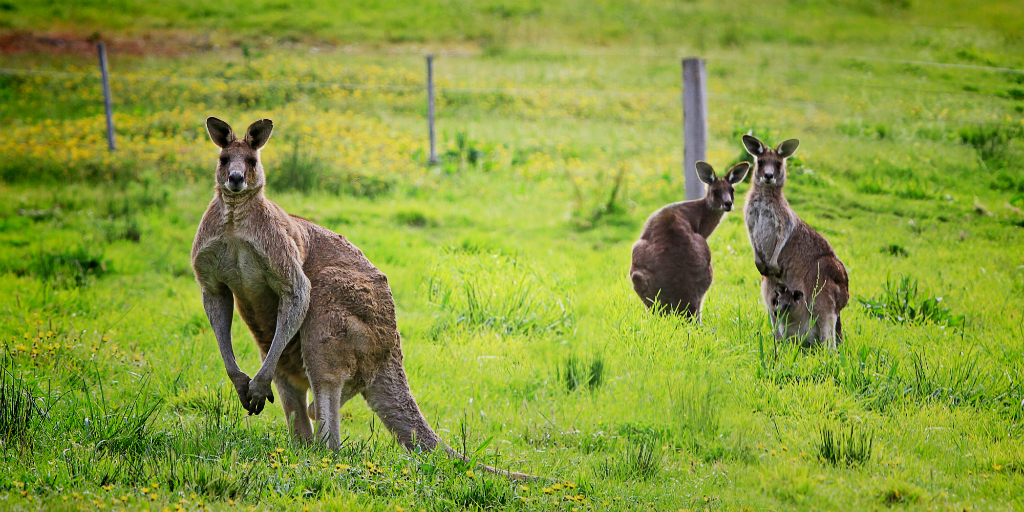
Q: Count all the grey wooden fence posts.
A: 3